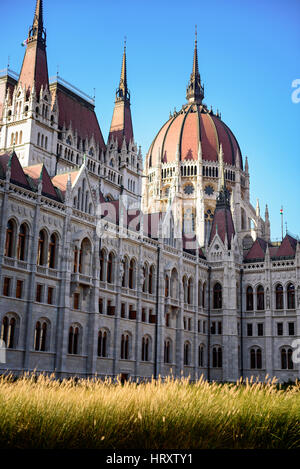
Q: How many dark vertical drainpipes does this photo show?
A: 3